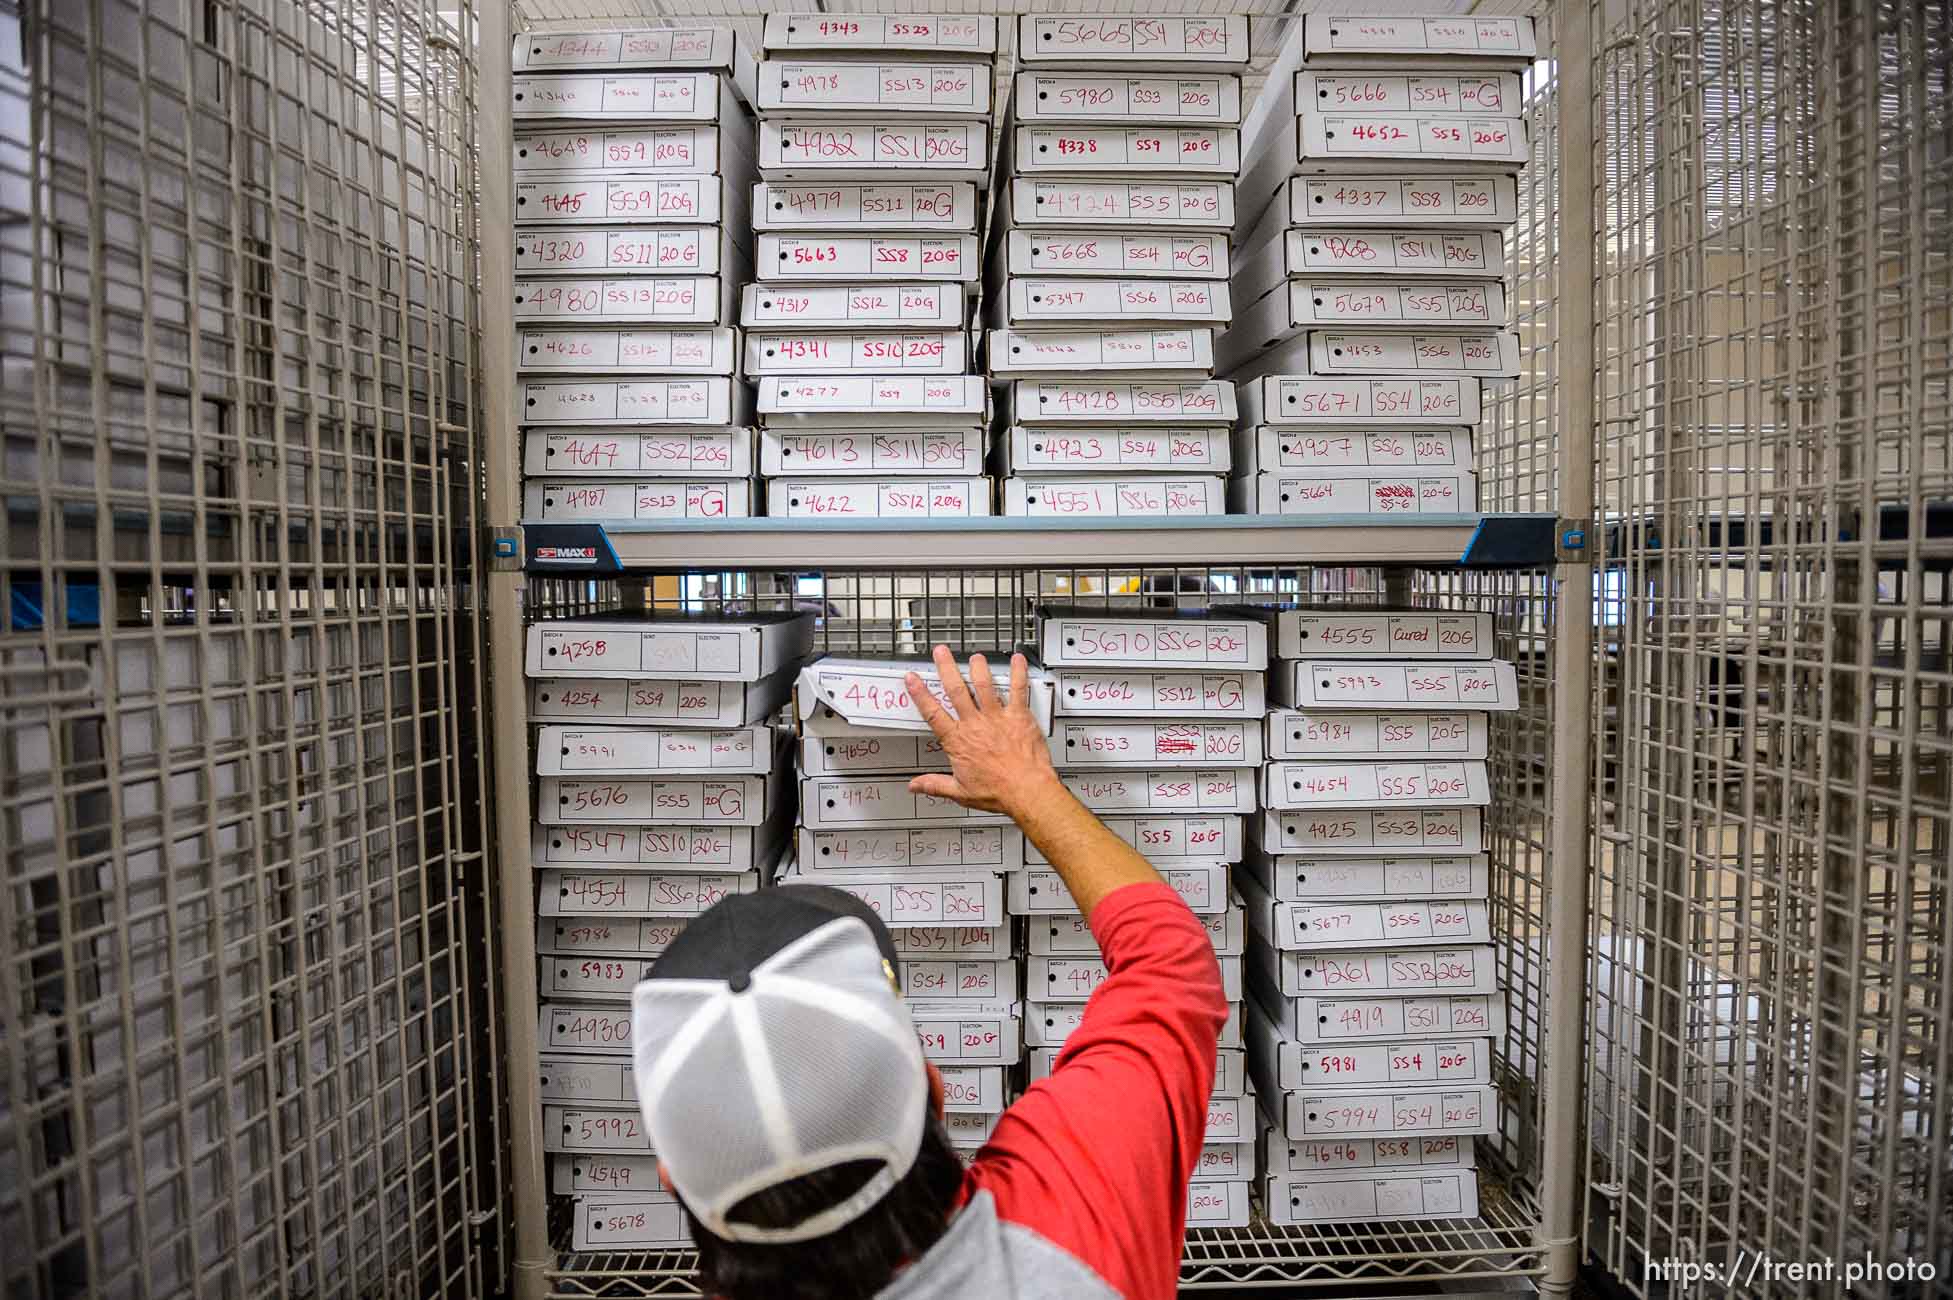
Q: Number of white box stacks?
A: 8